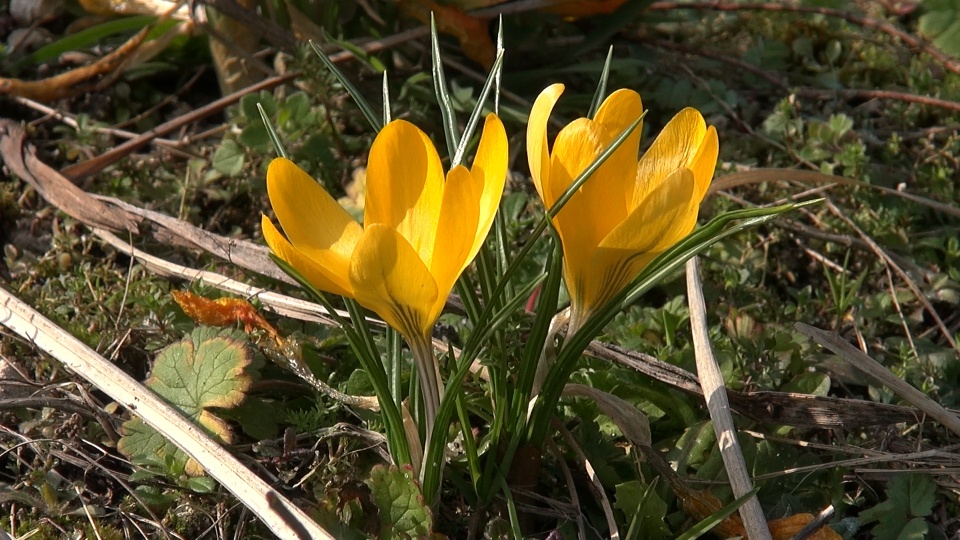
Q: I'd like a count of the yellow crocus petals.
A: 12